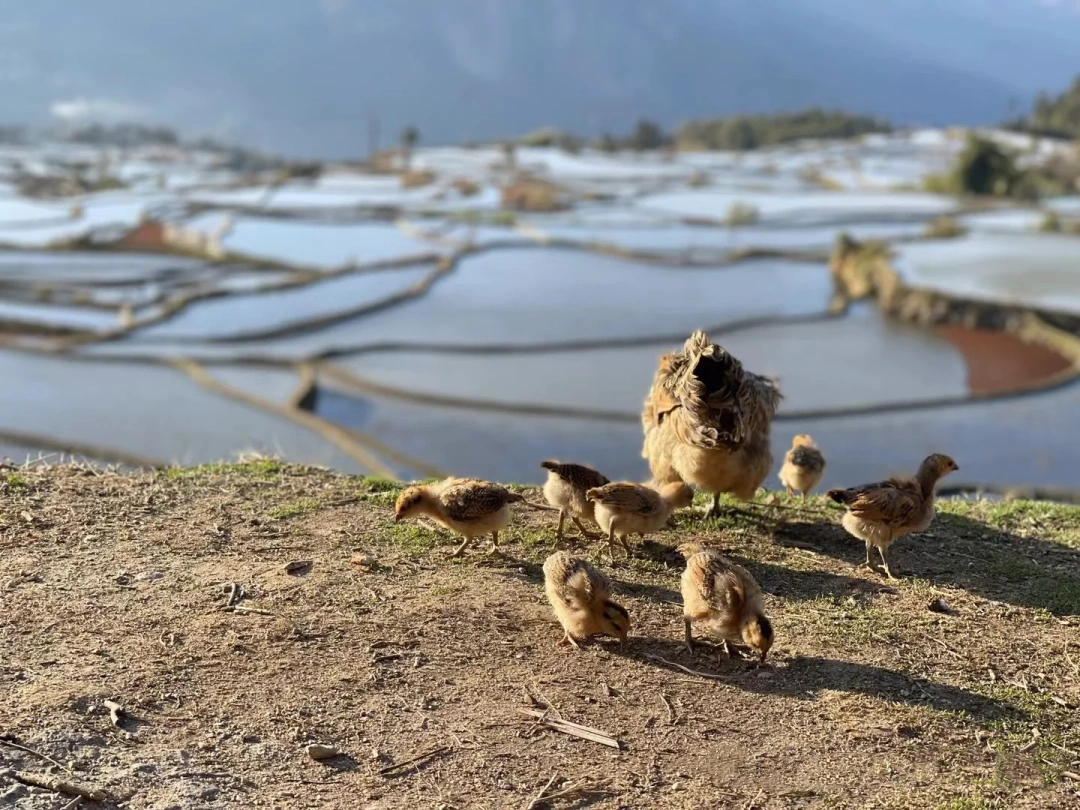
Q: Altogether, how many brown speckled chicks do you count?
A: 7